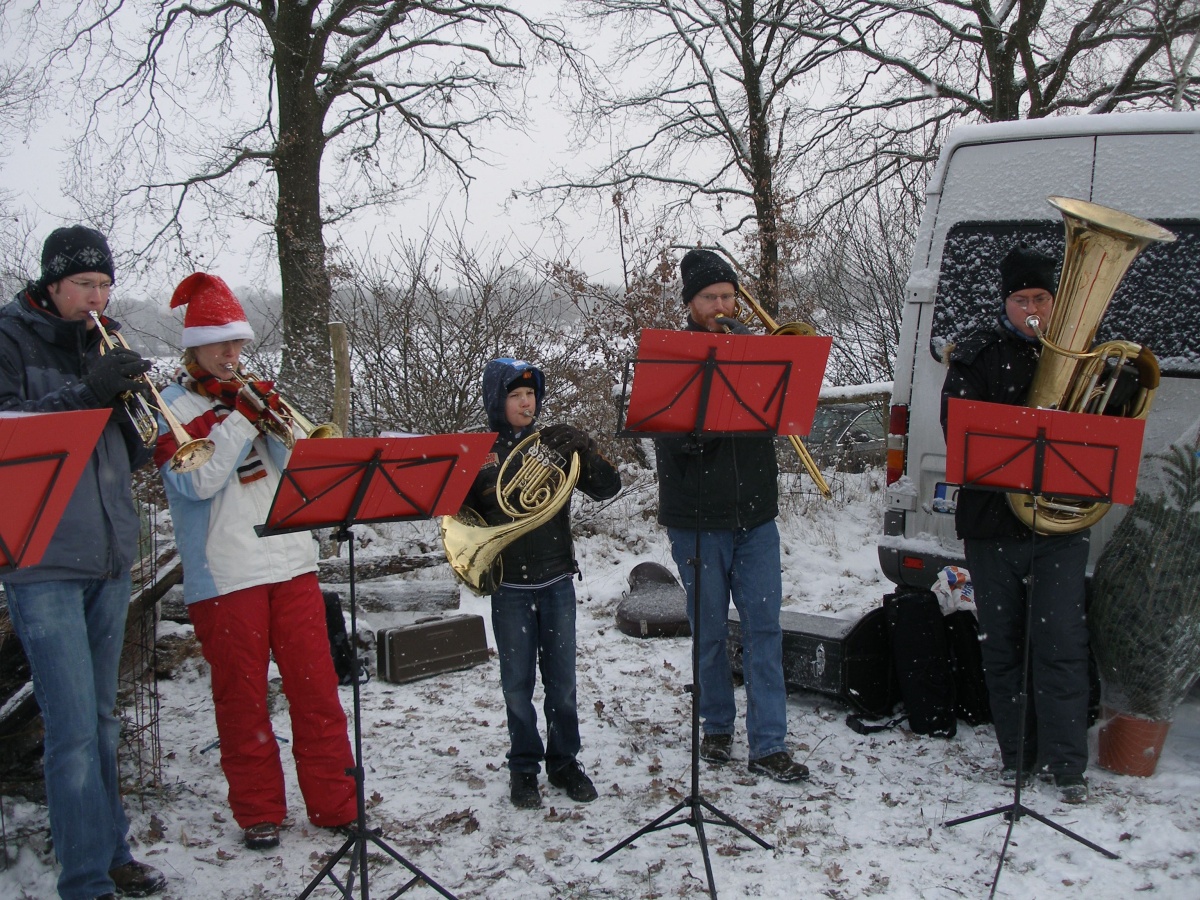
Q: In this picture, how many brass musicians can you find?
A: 5